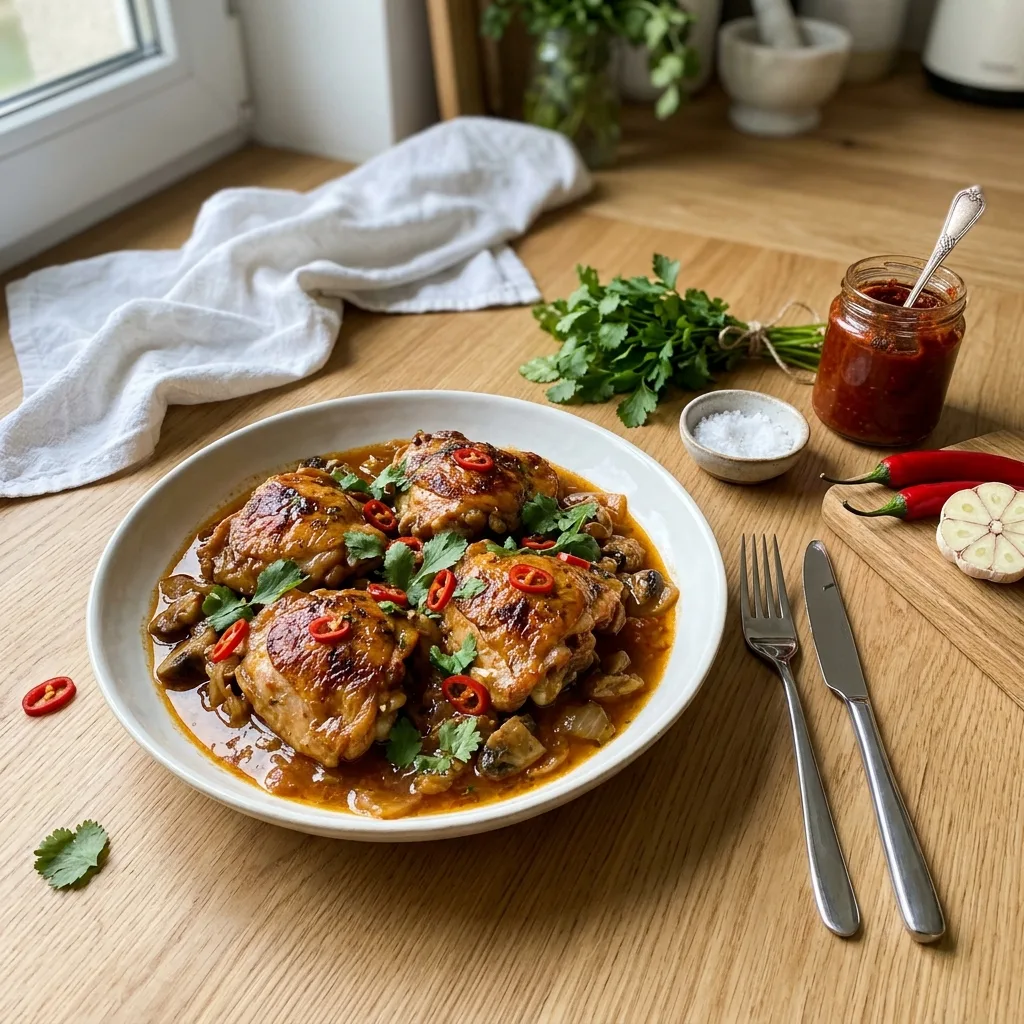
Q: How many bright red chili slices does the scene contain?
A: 12